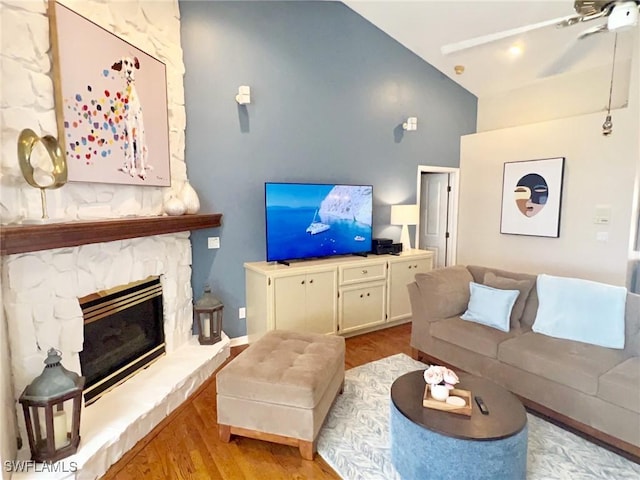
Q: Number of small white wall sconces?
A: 2